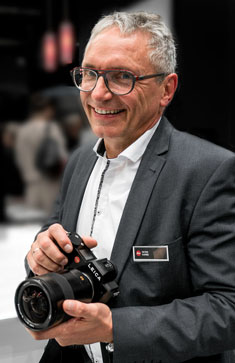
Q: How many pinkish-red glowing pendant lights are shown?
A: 2